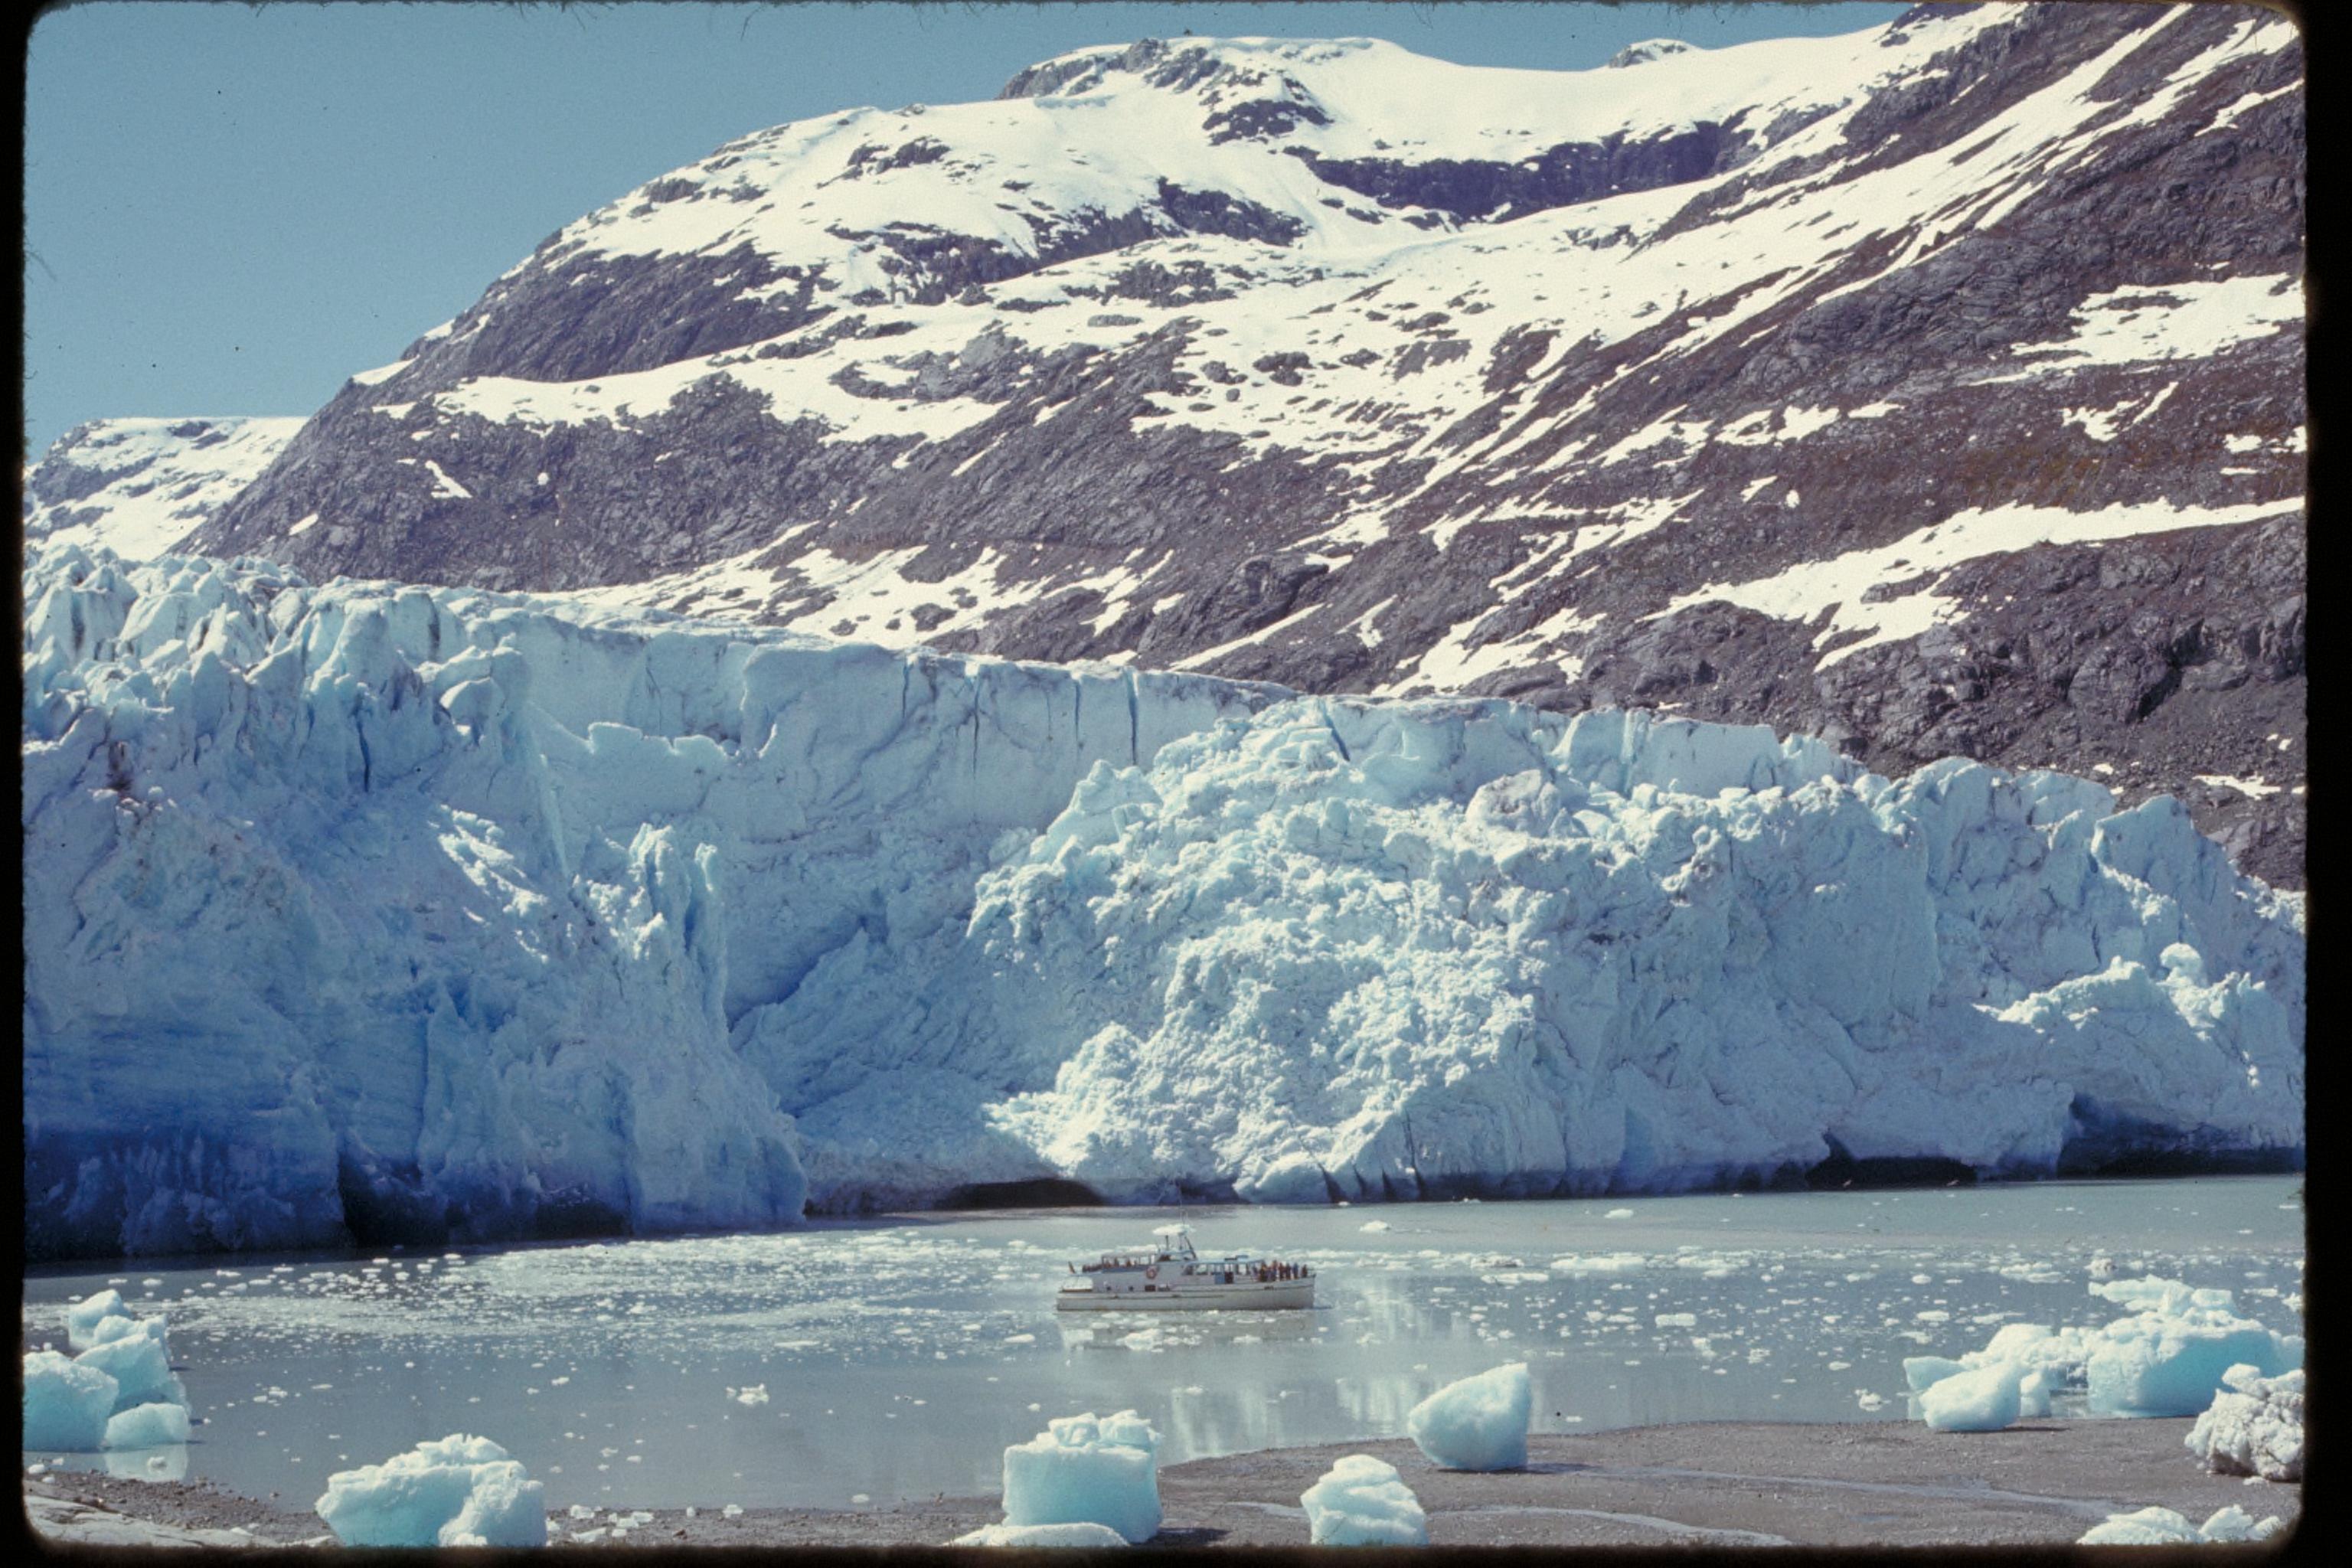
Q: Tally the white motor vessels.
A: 1